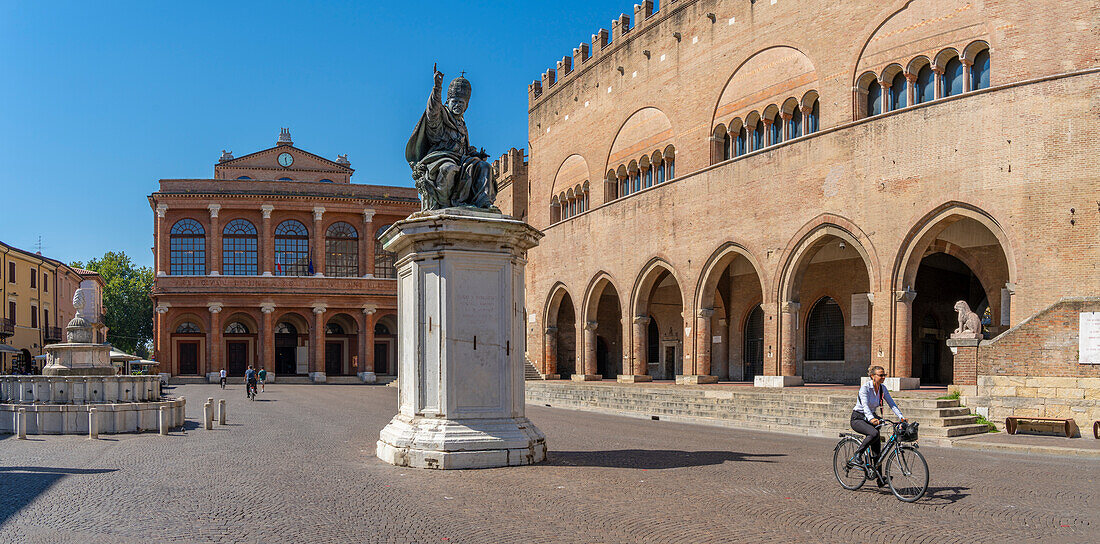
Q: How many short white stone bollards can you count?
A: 6